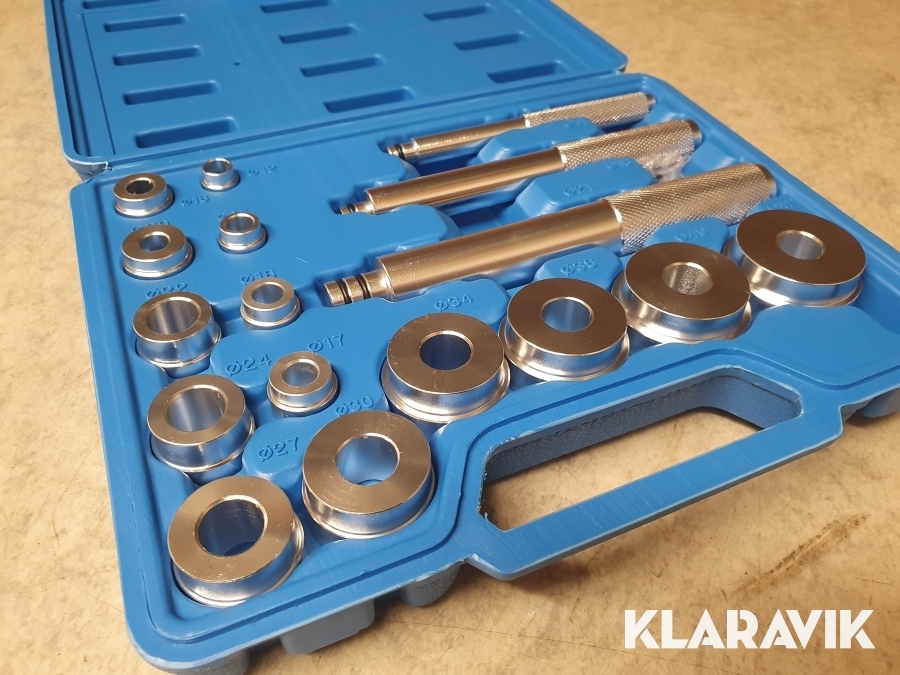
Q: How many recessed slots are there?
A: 12